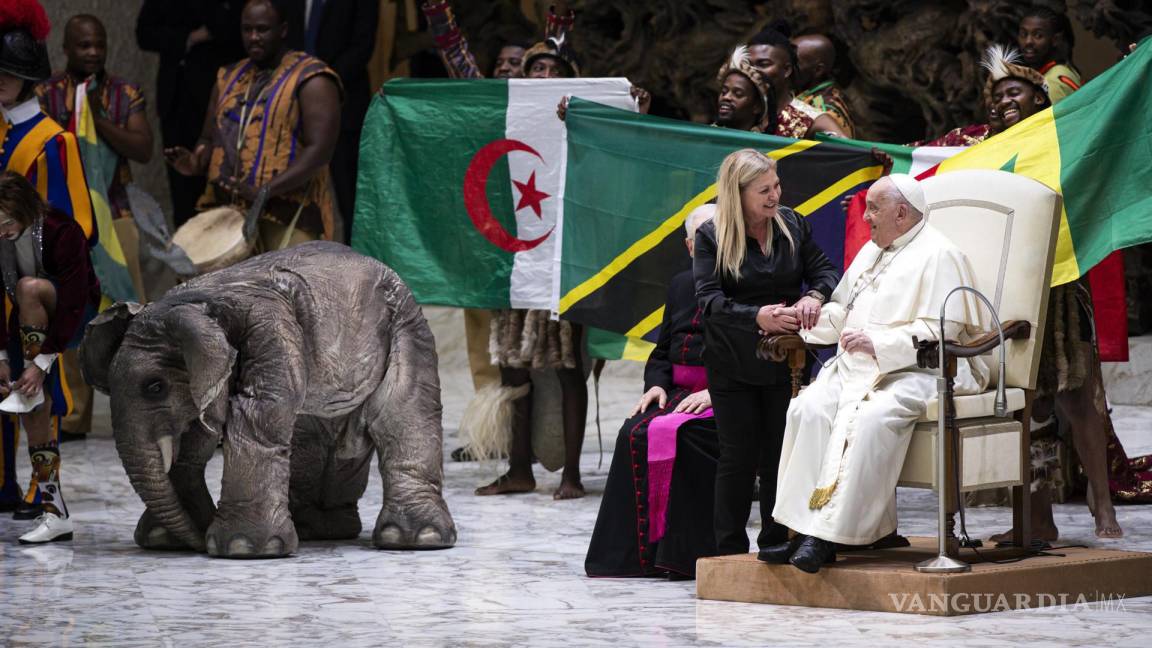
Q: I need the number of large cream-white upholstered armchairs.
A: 1